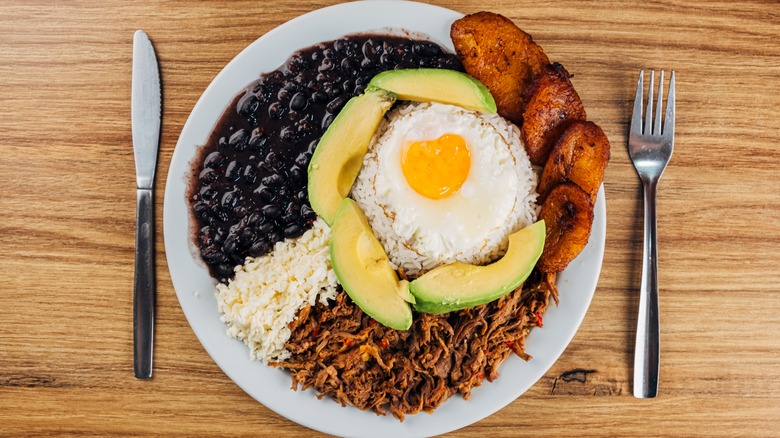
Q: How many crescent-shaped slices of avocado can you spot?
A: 4